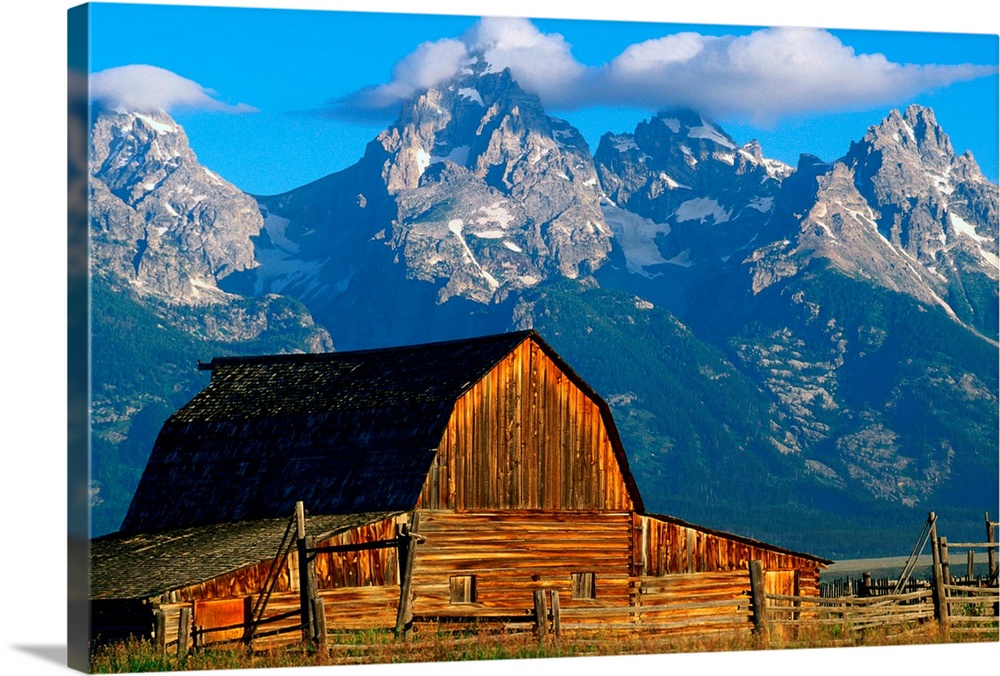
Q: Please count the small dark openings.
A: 2